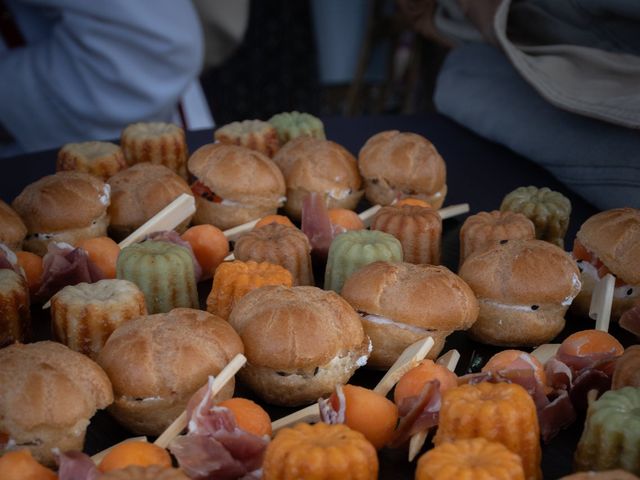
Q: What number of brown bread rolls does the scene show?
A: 12